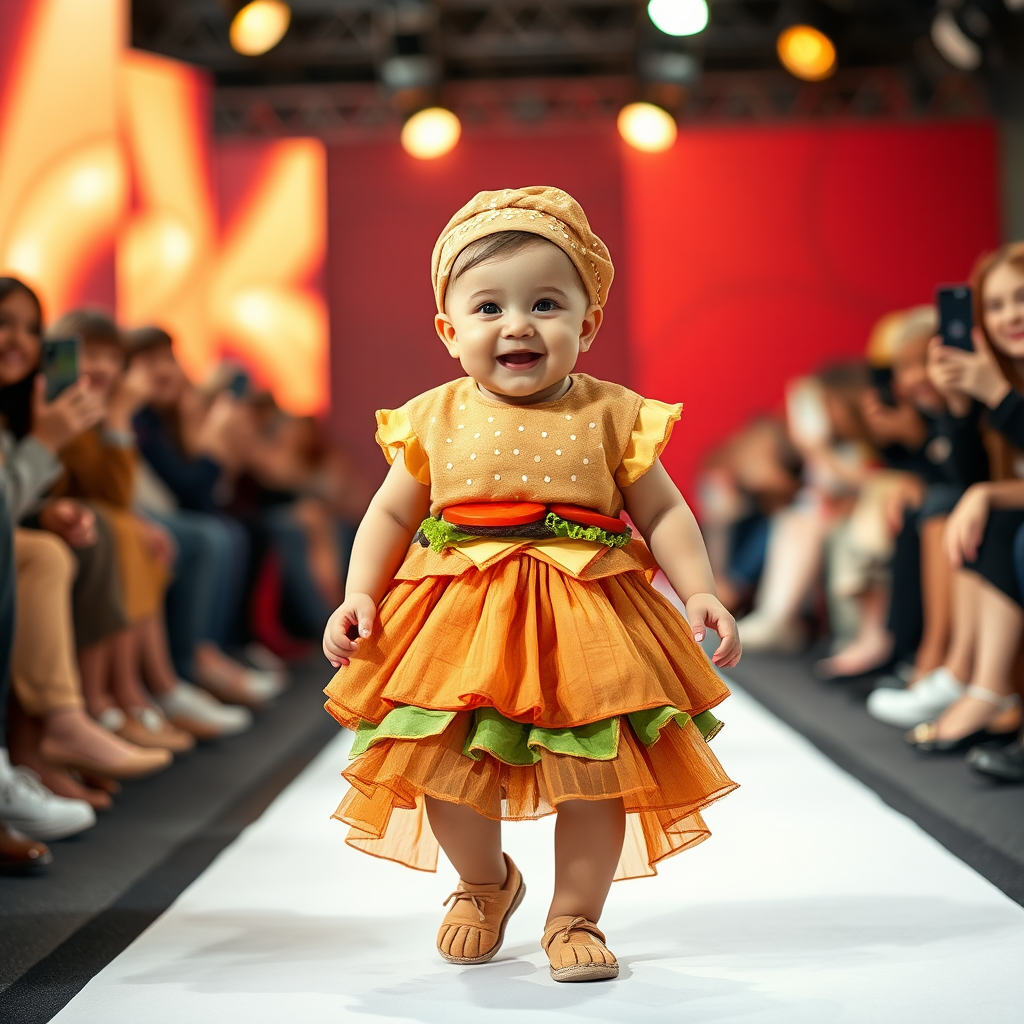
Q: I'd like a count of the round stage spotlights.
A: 5